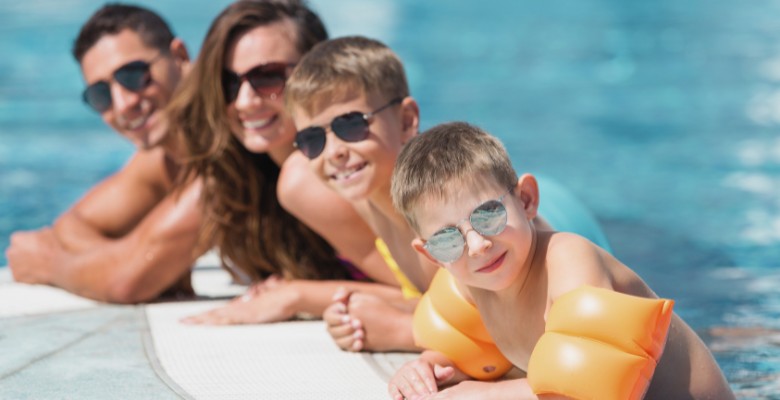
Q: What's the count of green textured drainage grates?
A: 0